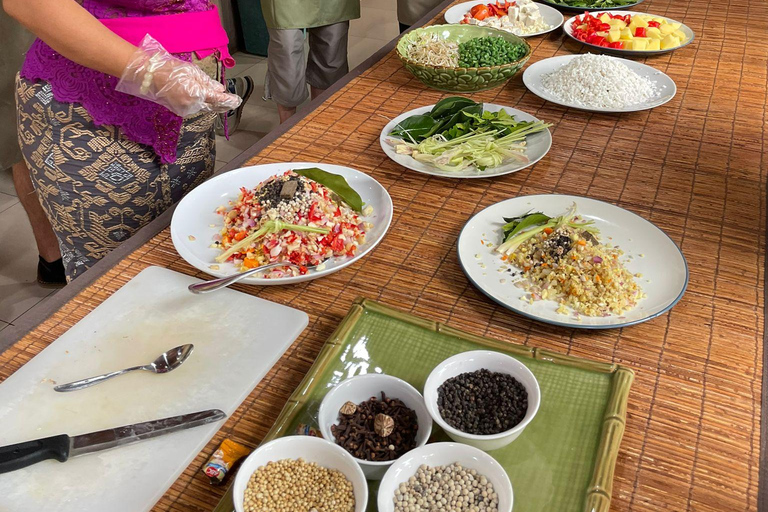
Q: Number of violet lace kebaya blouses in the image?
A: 1